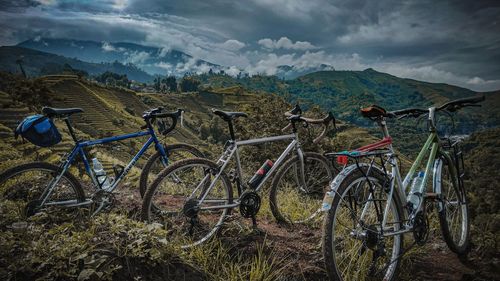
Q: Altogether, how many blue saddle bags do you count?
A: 1